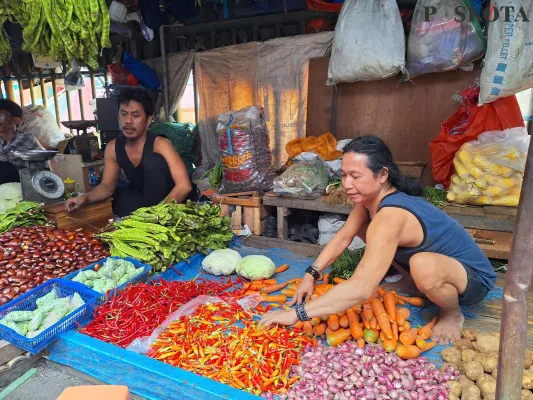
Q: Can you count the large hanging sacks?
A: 3